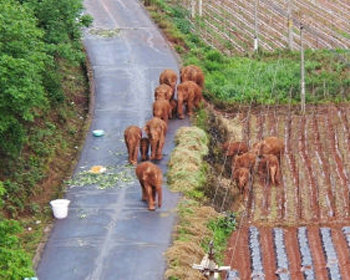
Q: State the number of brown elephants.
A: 15